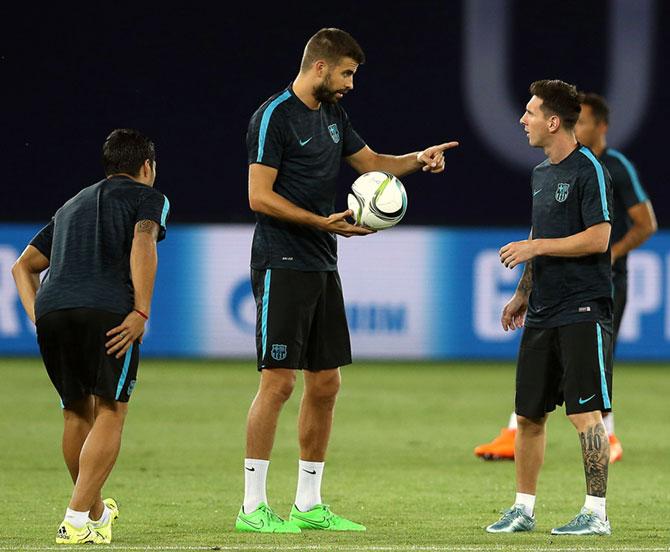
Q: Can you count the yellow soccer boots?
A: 2